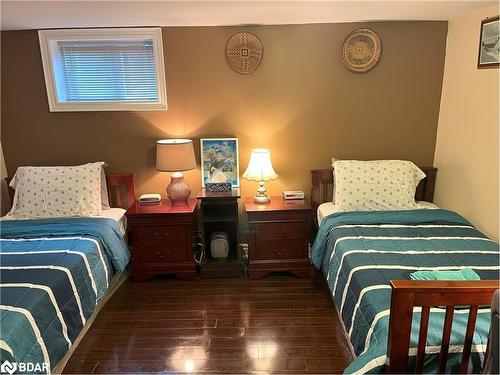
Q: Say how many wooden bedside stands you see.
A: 2